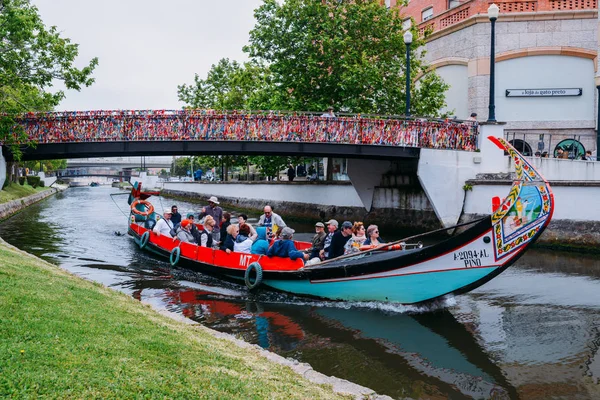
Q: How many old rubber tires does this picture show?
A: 3